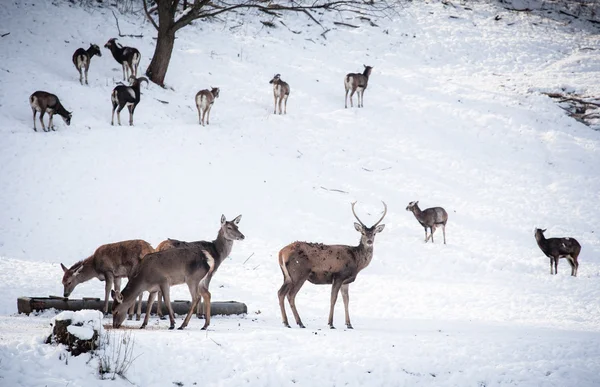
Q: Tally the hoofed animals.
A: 13